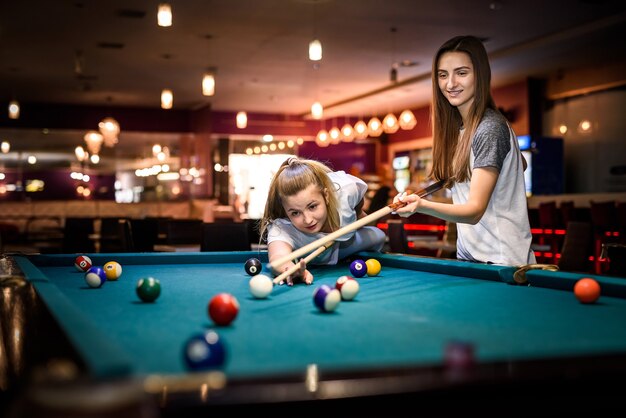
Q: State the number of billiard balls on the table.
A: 13